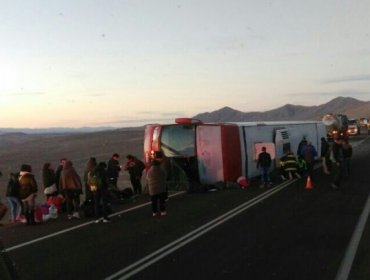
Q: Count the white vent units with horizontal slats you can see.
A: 1